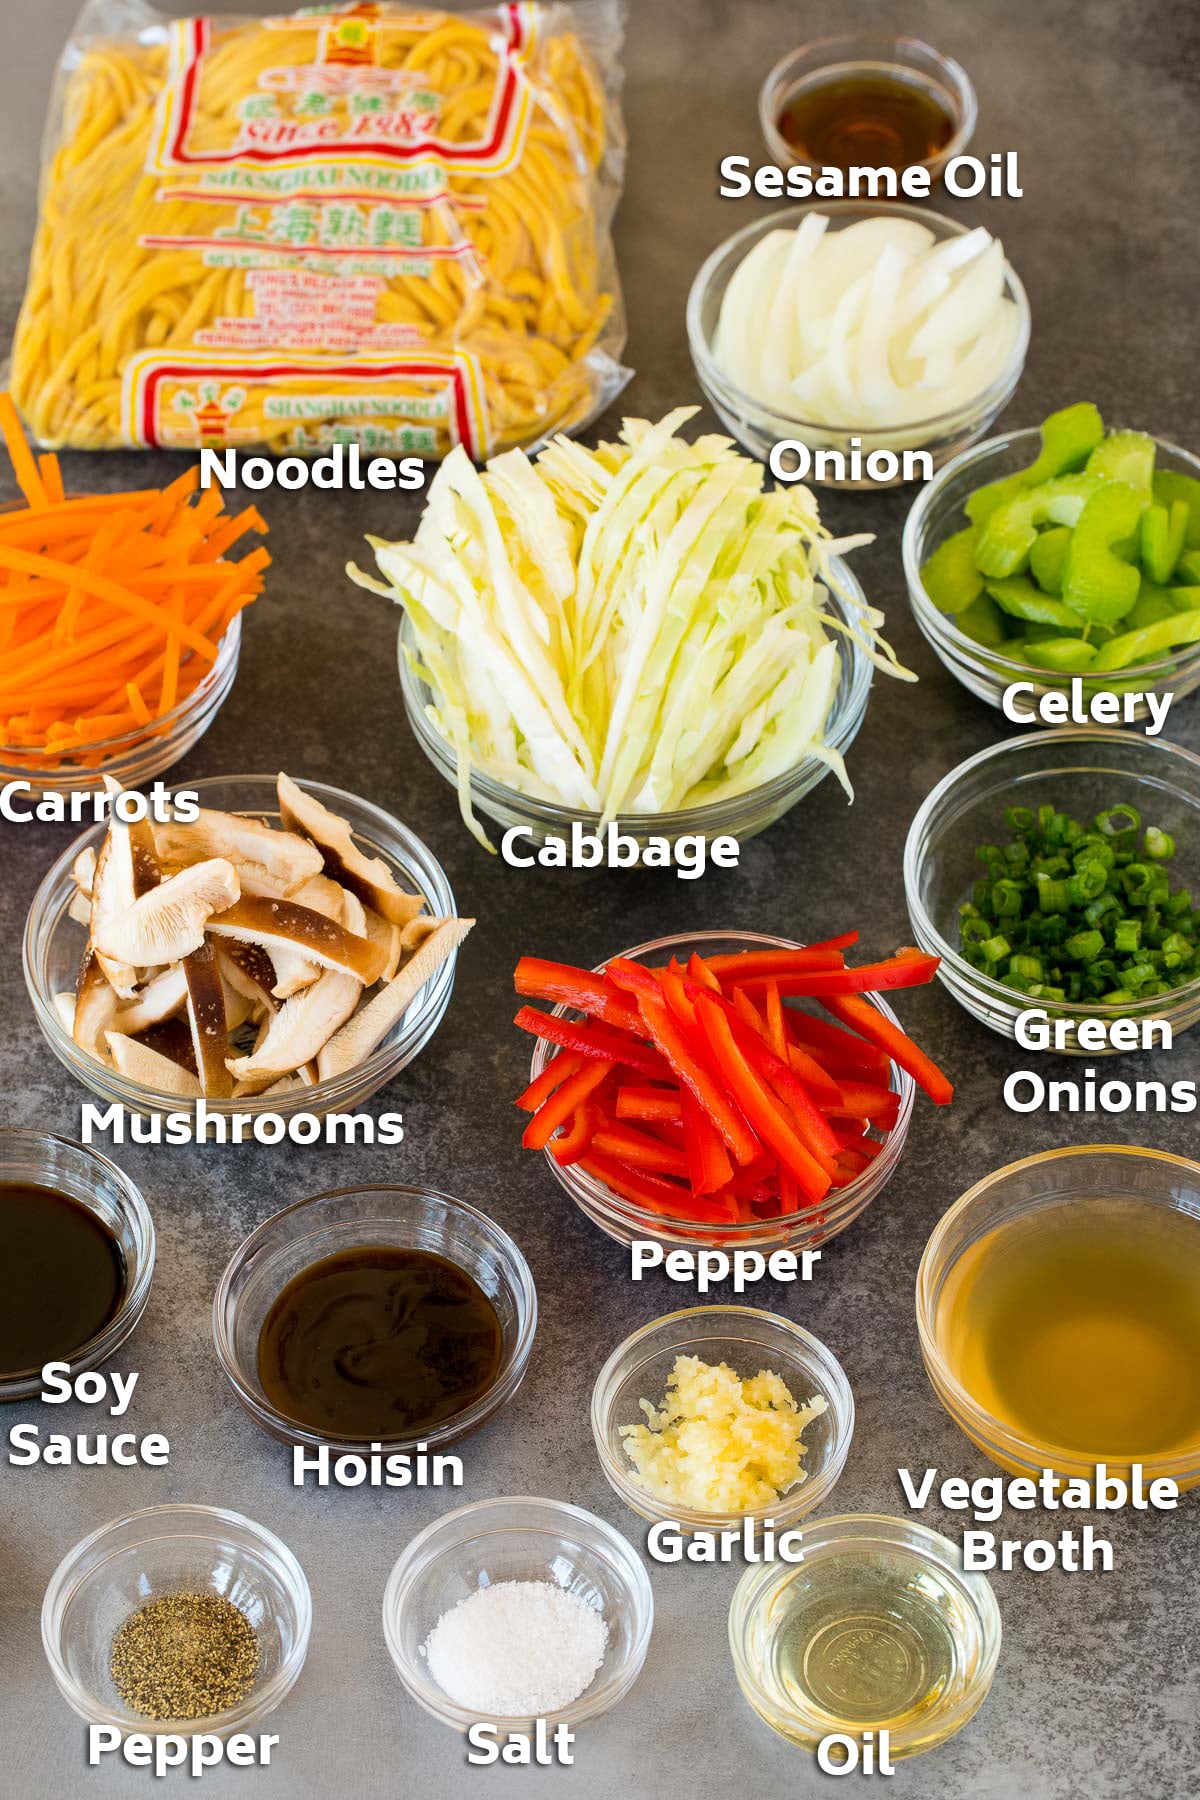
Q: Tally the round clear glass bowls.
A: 15